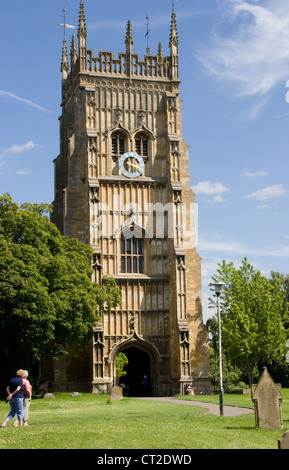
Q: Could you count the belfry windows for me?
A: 2